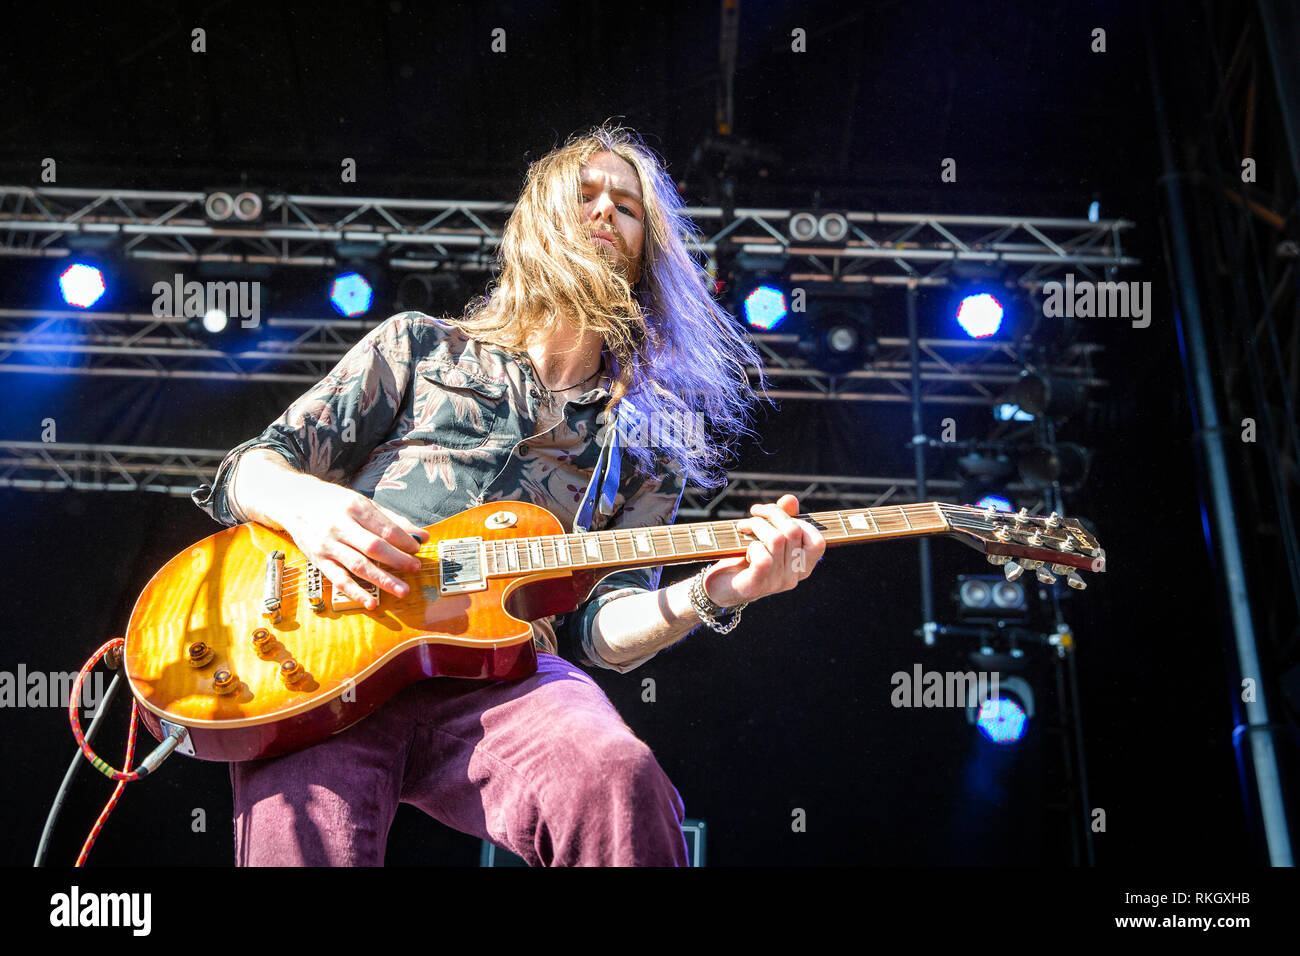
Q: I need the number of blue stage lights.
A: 6